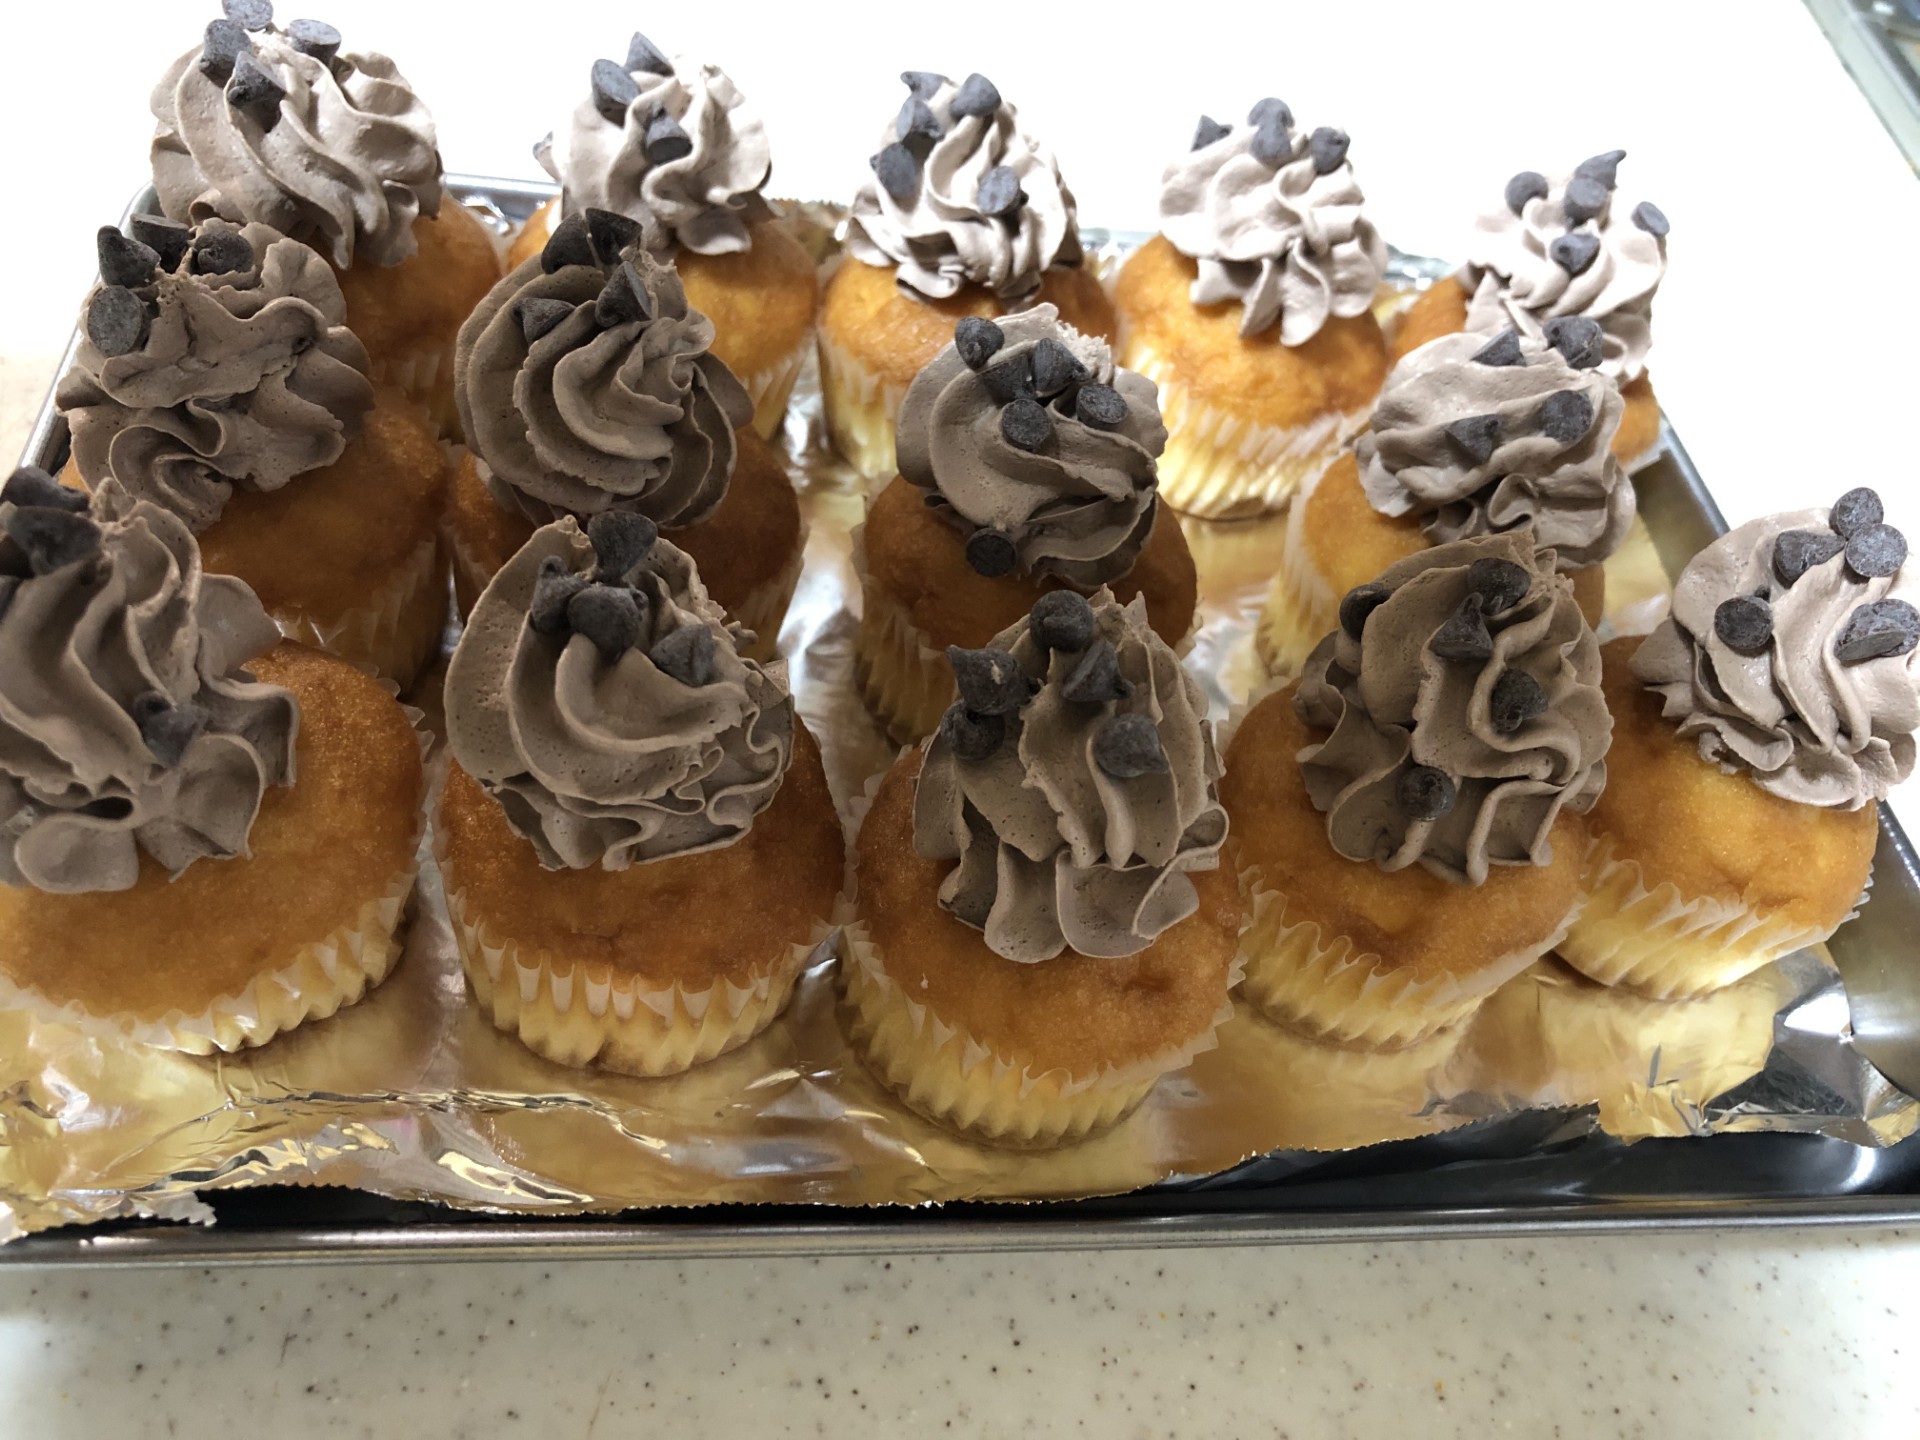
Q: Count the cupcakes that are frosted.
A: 14